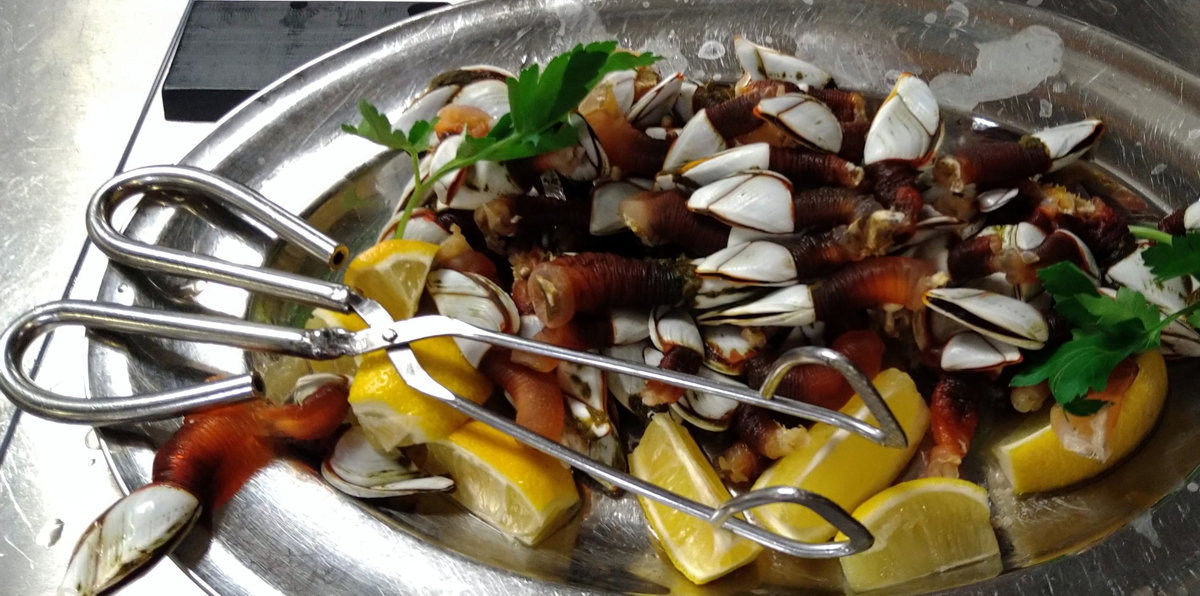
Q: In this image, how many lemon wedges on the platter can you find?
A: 8